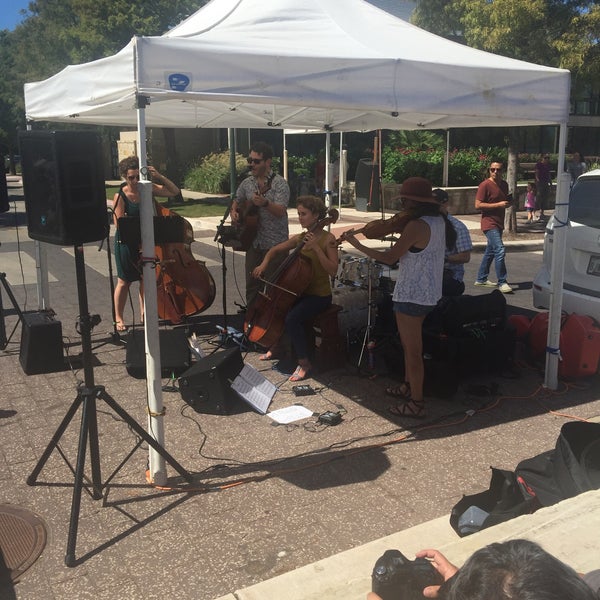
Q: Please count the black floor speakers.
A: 3